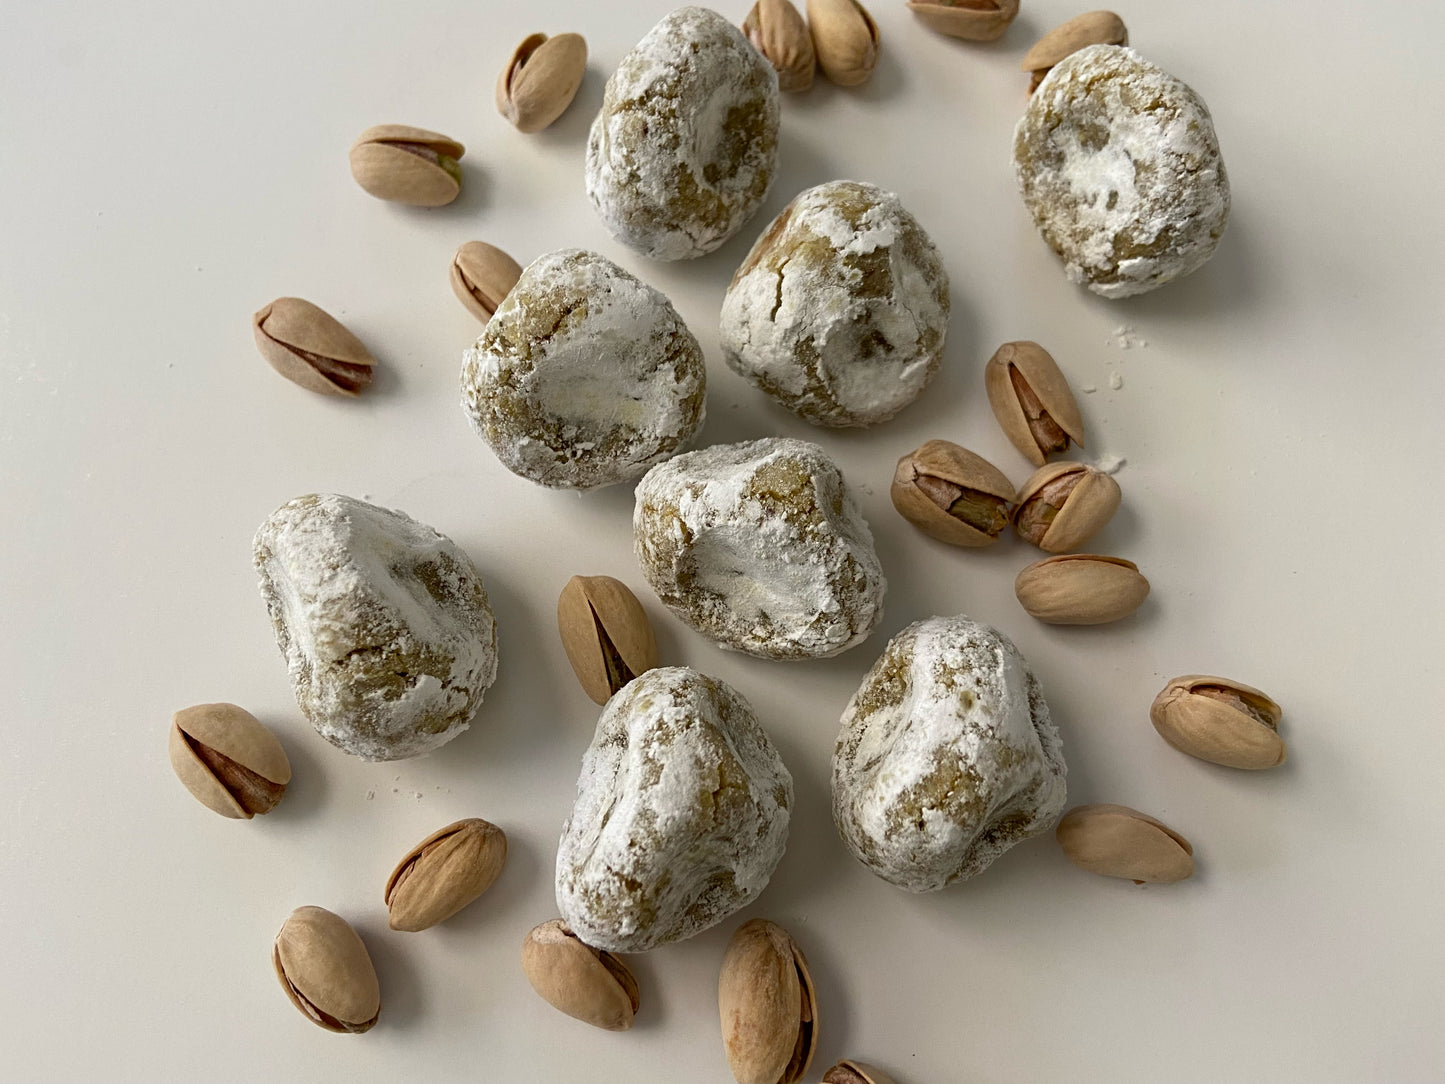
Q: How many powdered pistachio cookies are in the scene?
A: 8